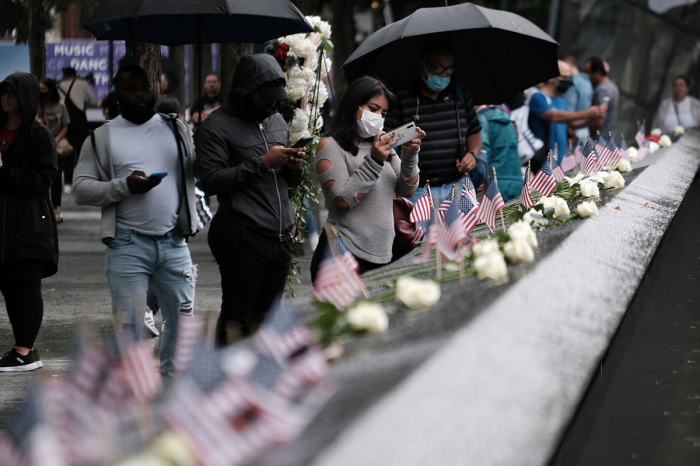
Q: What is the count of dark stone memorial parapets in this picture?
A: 1